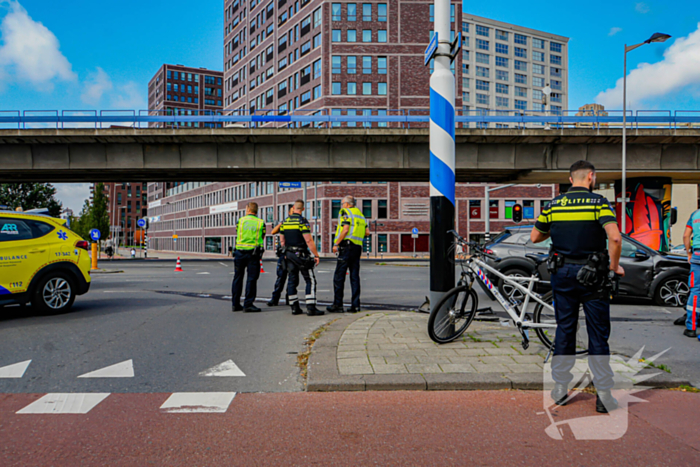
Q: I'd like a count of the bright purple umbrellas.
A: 0